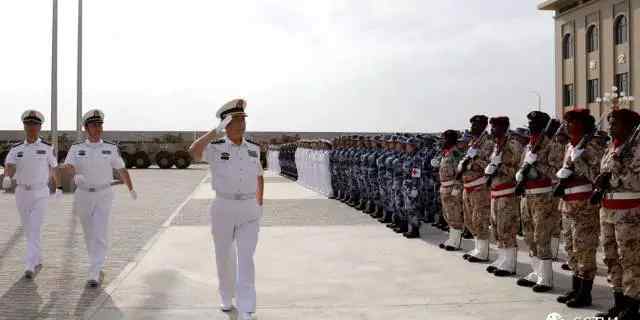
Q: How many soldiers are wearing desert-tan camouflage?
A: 6